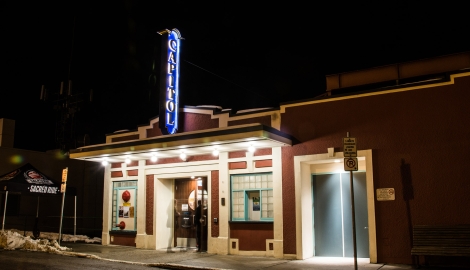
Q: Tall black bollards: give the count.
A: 0